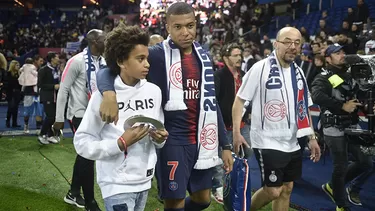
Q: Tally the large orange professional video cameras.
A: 0